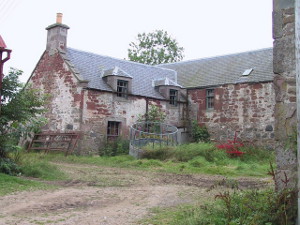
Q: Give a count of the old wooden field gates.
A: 1